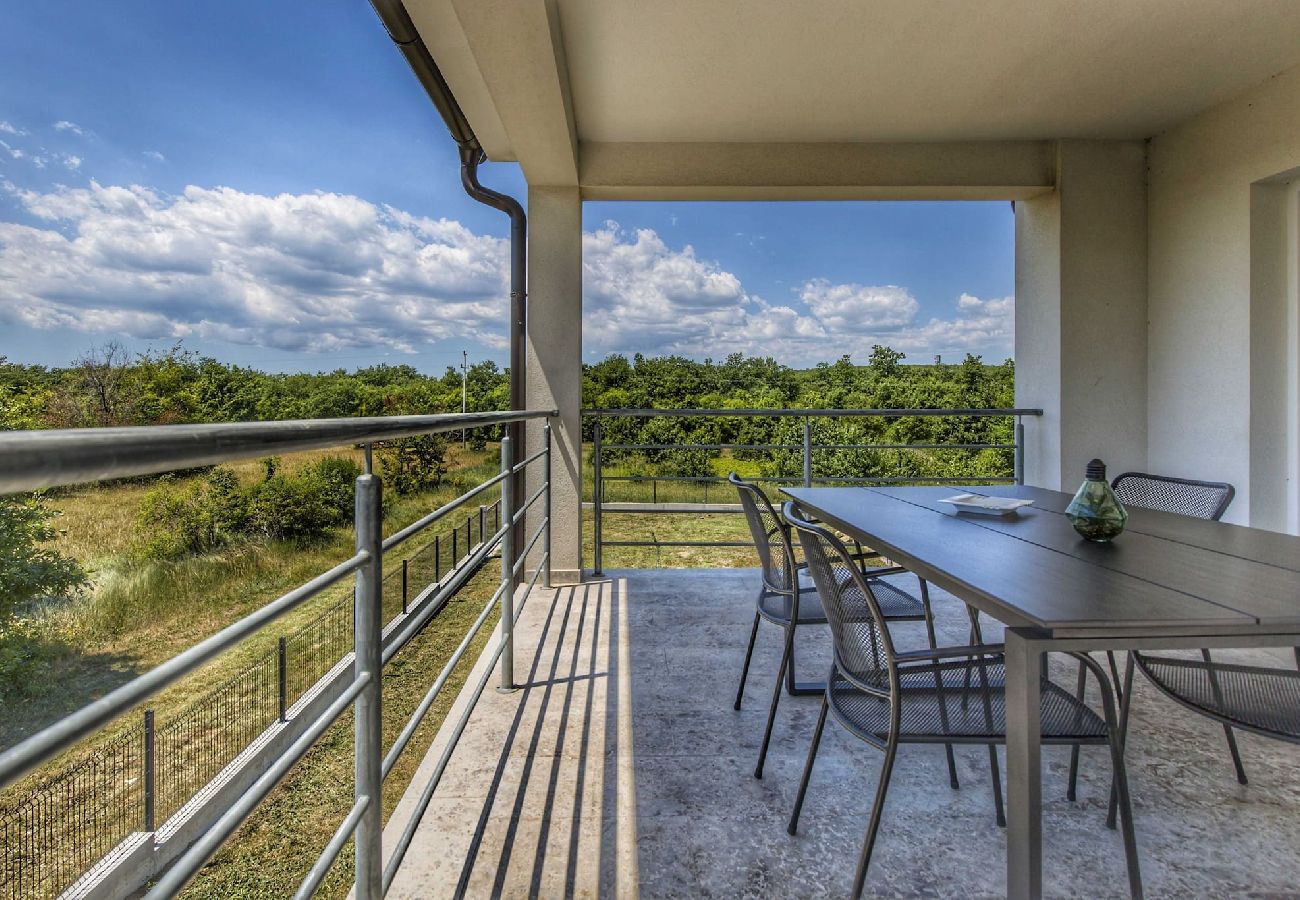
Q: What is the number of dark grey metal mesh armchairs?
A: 4